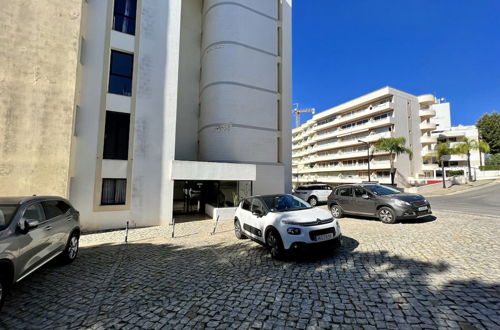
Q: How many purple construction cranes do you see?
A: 0